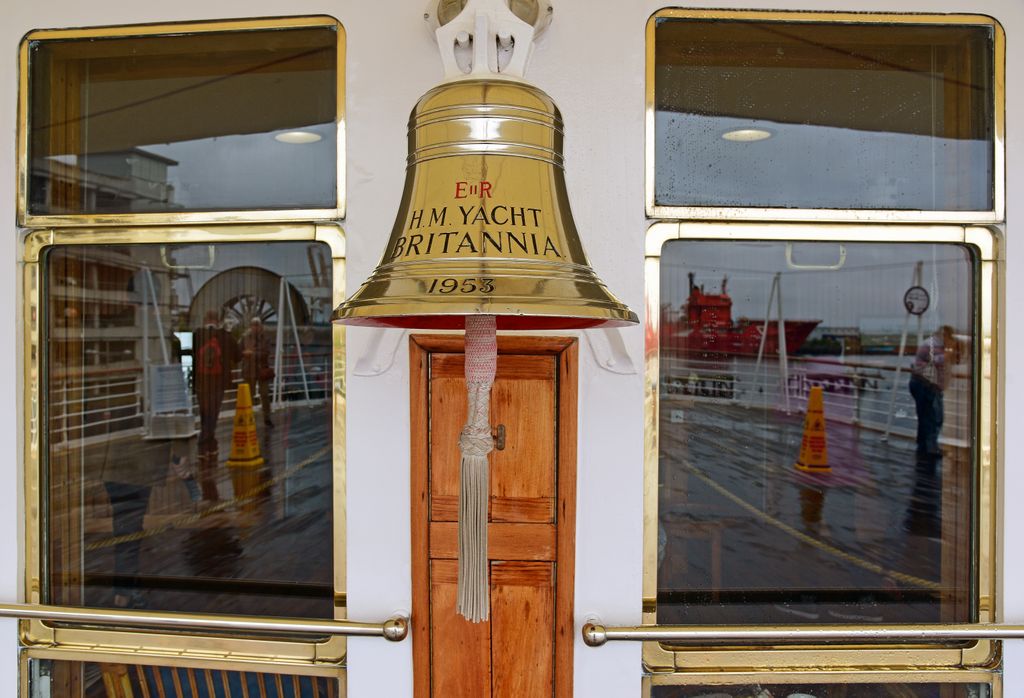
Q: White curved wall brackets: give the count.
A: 2